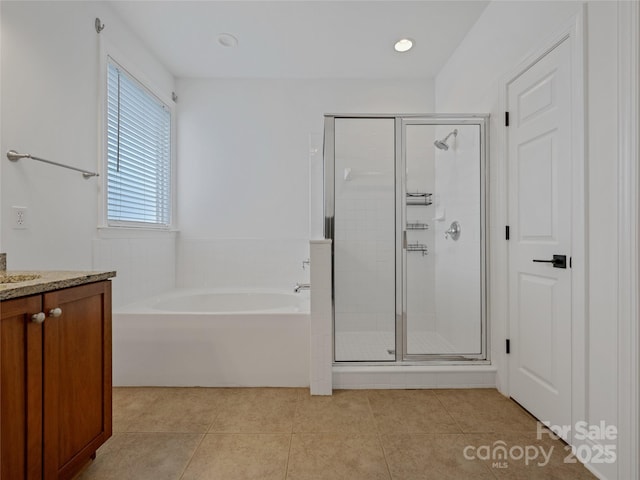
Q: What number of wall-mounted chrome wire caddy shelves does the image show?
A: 3